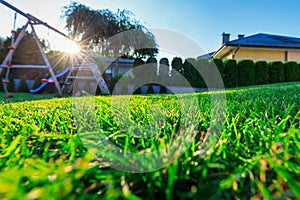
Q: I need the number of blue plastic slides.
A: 1